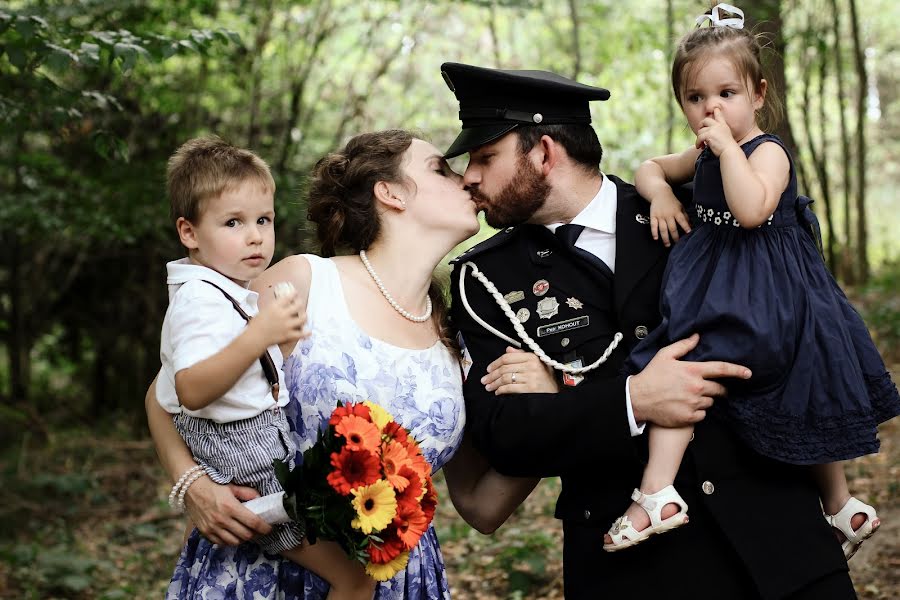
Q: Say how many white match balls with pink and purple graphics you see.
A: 0